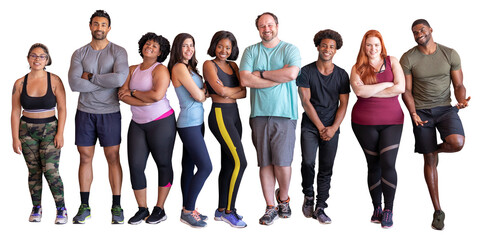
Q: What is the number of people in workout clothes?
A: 9